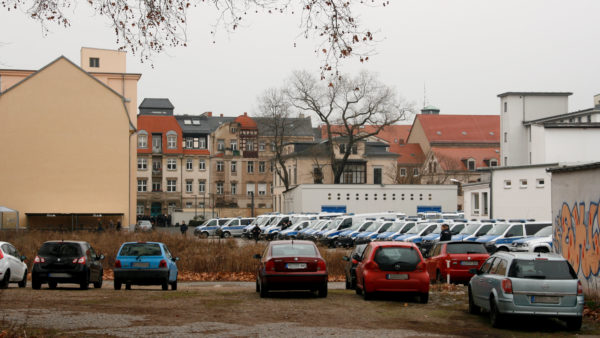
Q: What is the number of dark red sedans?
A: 1